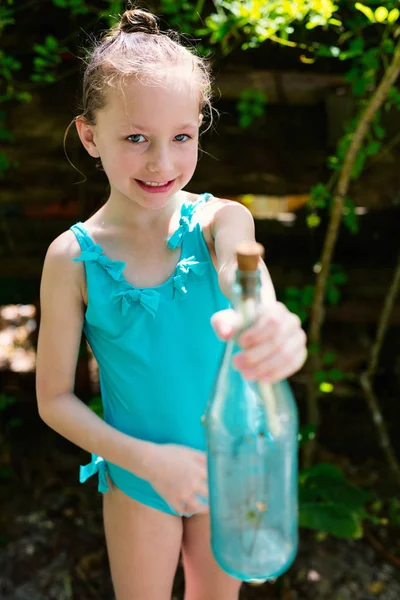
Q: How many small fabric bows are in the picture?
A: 5